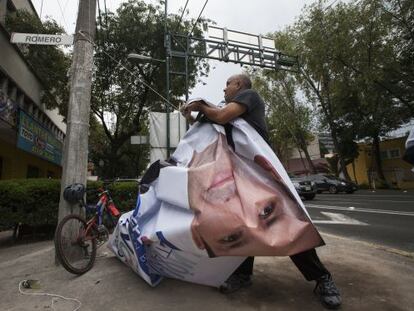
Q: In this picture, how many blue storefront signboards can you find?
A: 1